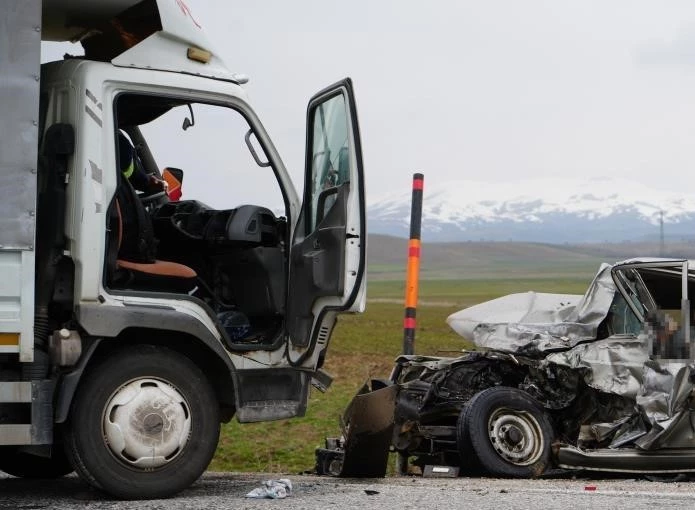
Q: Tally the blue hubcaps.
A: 0